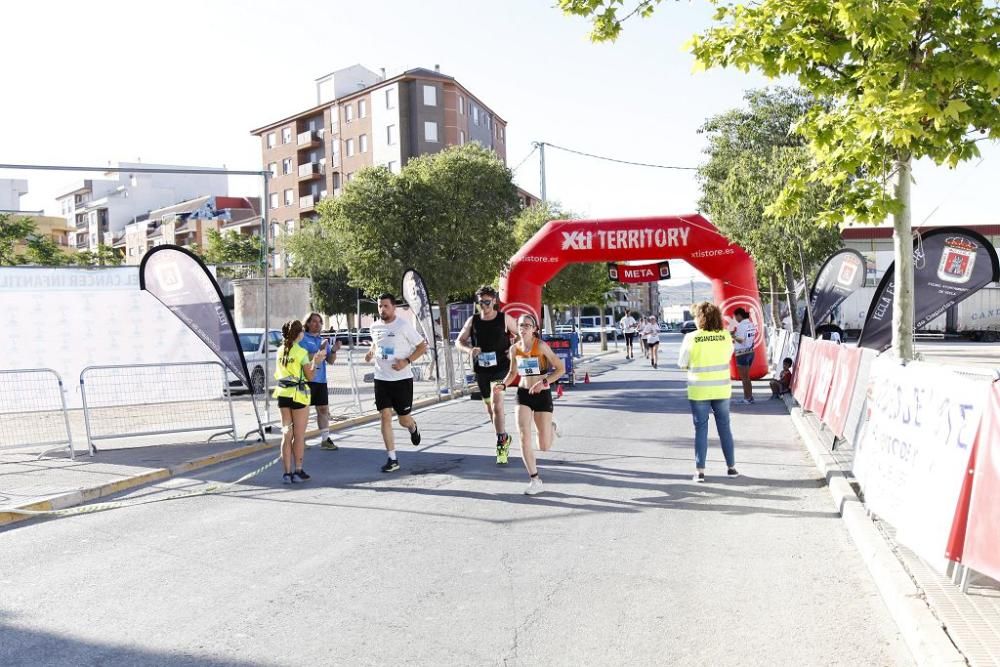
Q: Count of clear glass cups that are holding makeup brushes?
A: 0